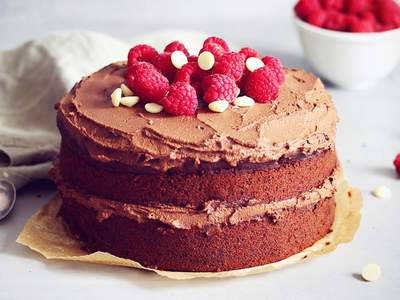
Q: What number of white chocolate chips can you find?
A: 11